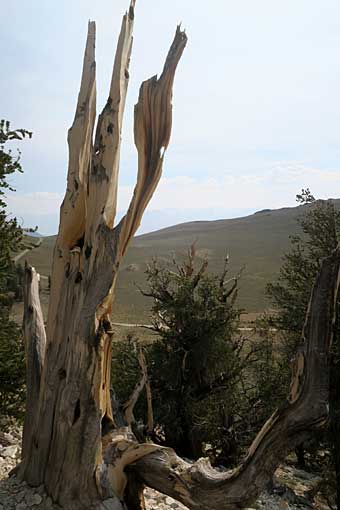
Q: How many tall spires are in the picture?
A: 3